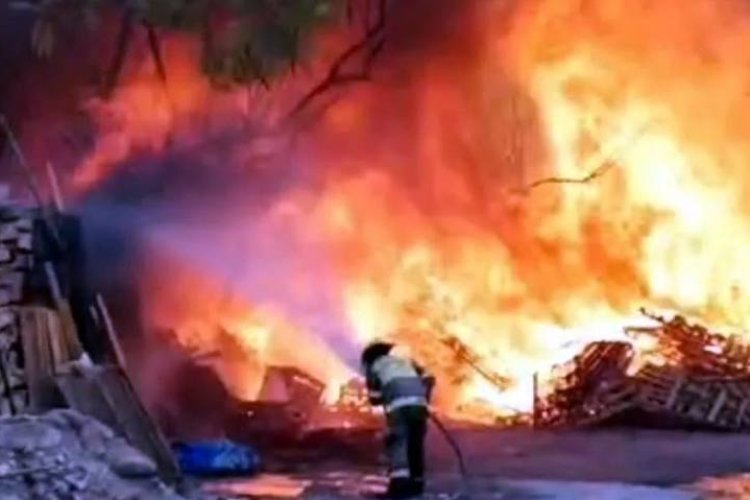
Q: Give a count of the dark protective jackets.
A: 1